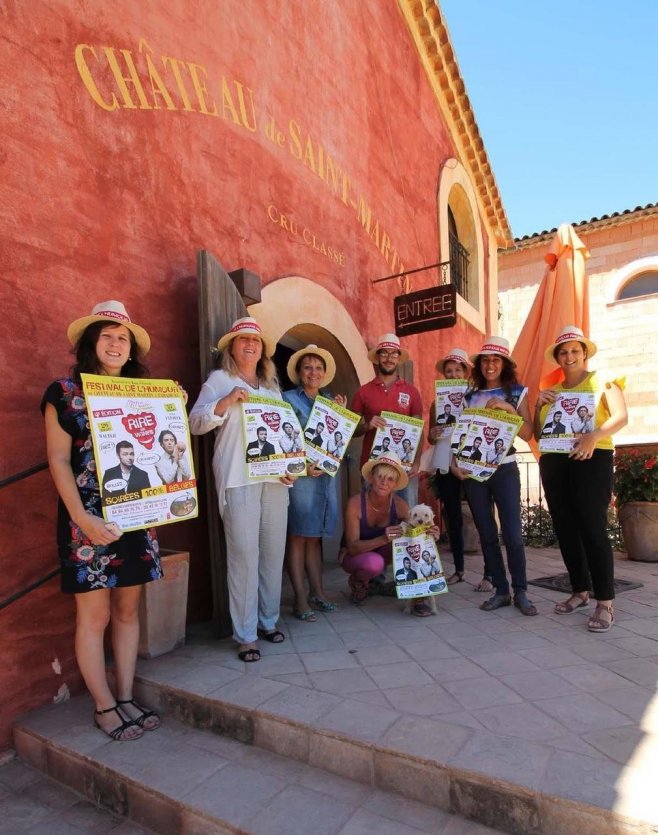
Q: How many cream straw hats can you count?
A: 8